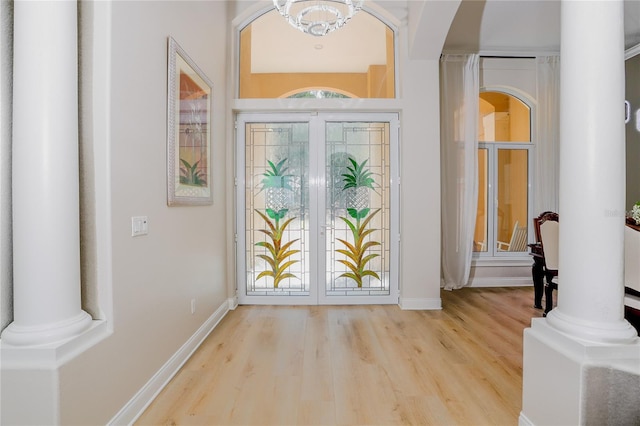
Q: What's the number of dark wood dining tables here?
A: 1